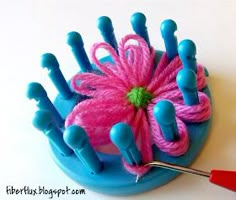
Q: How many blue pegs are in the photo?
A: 12